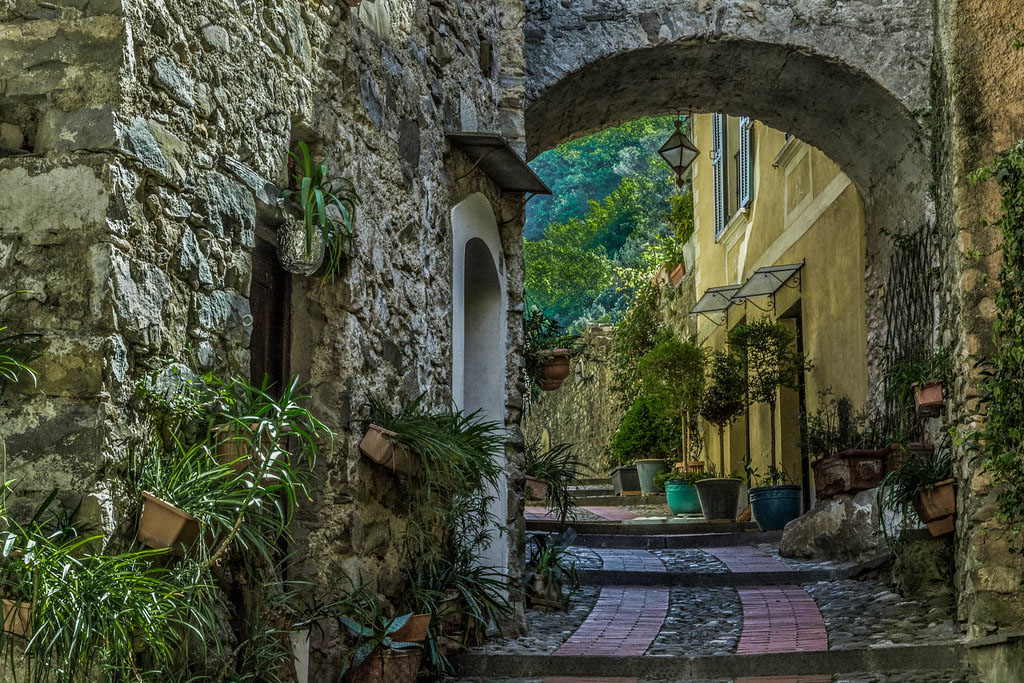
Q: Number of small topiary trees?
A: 3